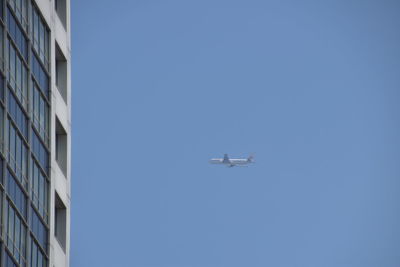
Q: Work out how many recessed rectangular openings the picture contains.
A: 4